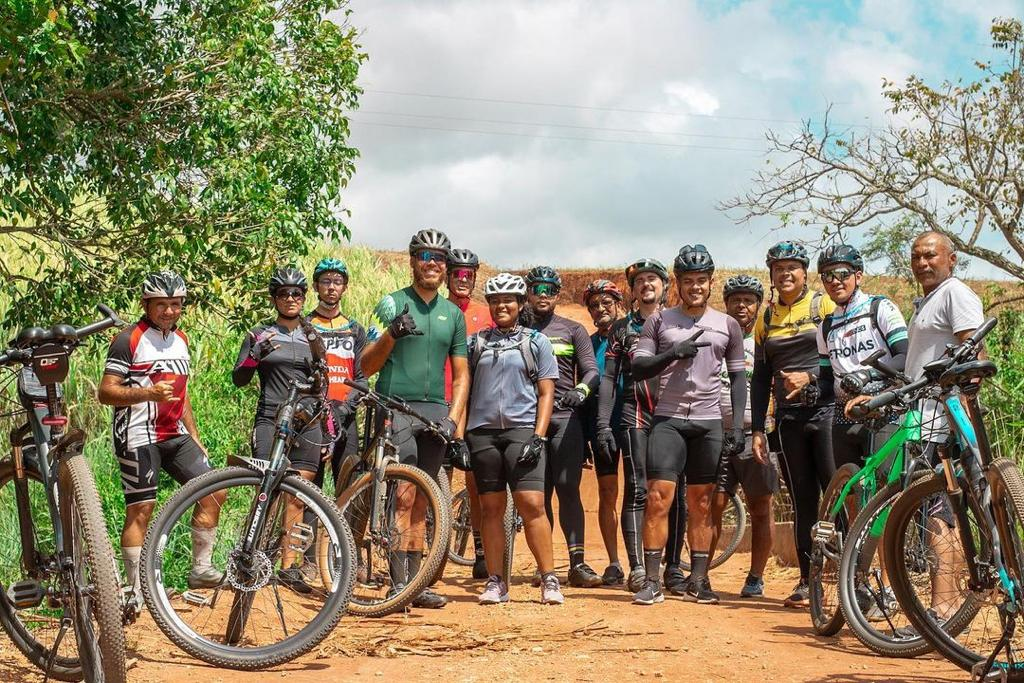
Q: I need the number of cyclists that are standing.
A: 14